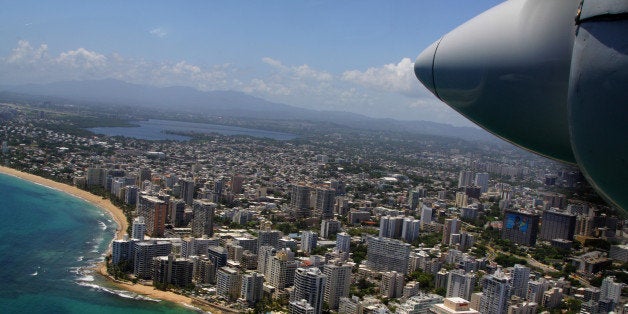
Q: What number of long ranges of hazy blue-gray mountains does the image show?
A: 1